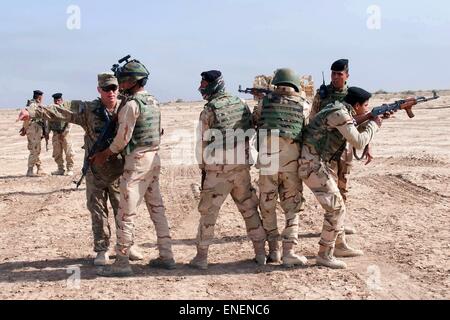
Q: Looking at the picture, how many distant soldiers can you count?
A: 2